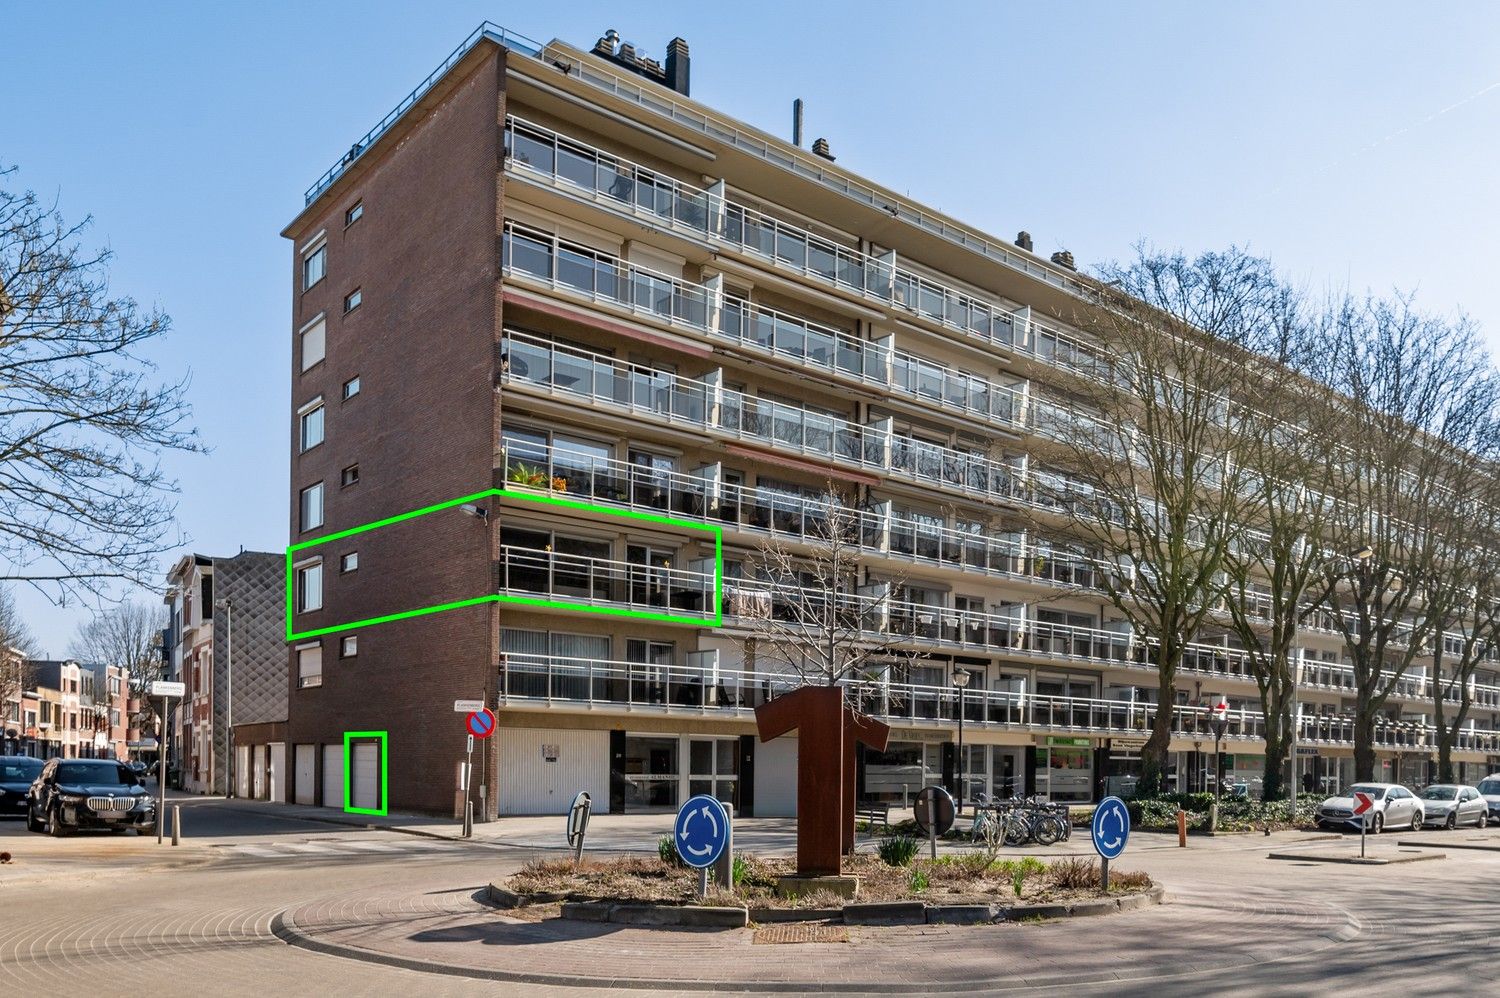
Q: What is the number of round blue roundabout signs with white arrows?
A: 2